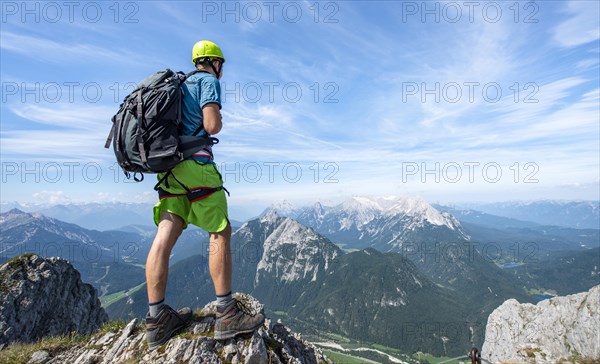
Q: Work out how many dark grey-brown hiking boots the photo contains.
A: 2